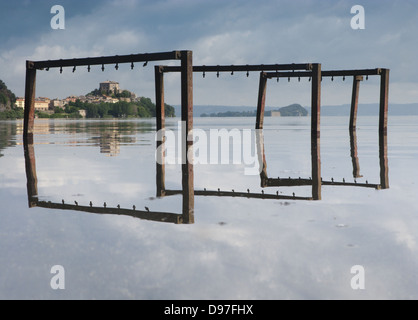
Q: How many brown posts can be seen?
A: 7